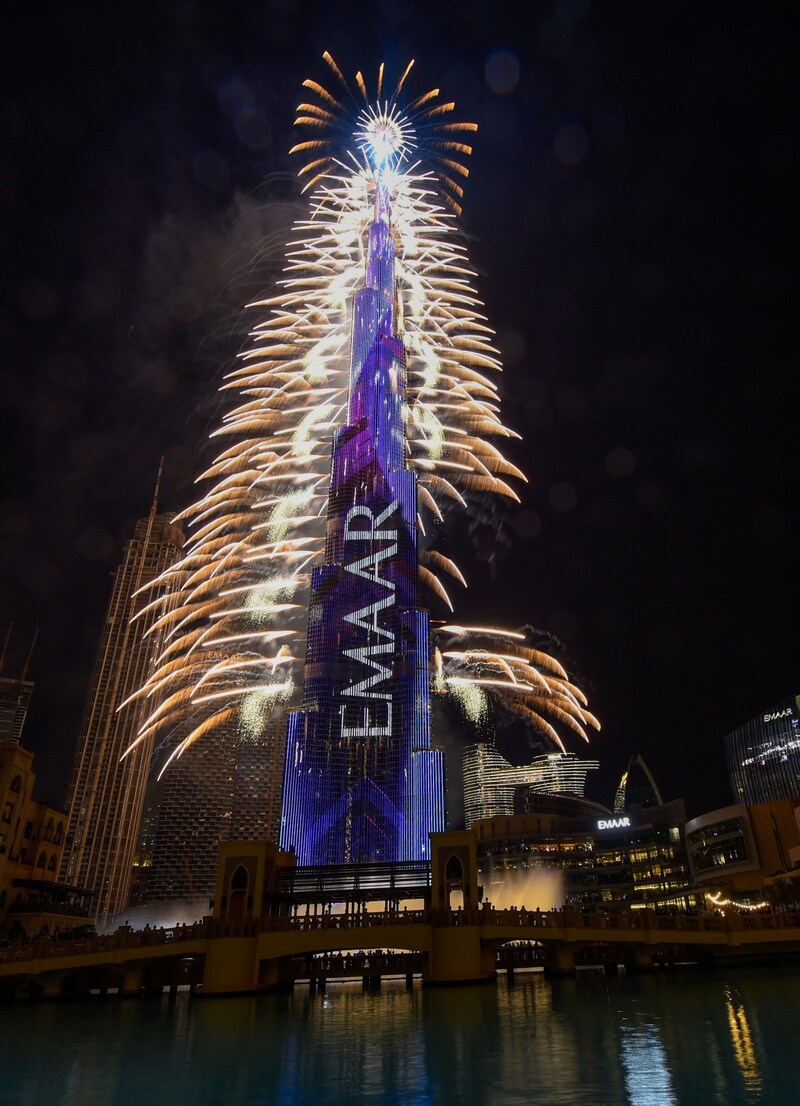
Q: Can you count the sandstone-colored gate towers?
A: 2